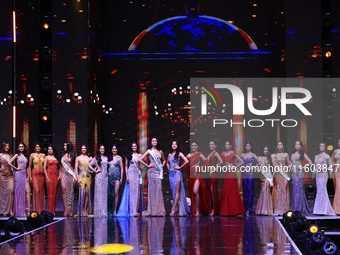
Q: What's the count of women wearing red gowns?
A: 5